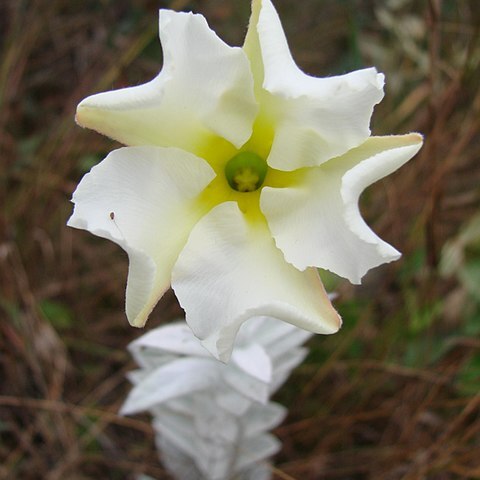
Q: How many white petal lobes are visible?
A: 5